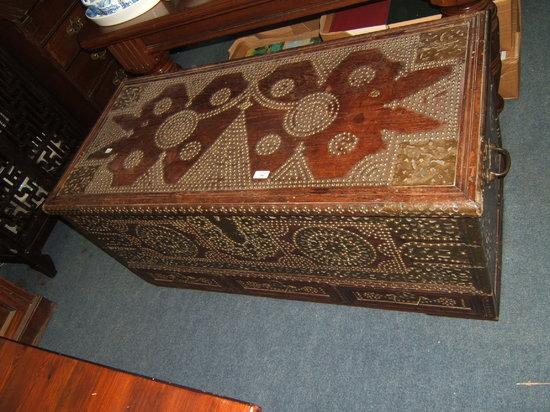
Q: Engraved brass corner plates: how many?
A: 4